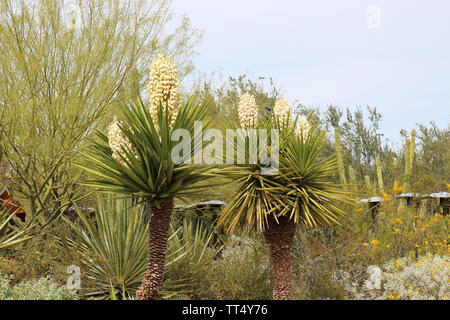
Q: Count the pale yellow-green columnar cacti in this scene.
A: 6